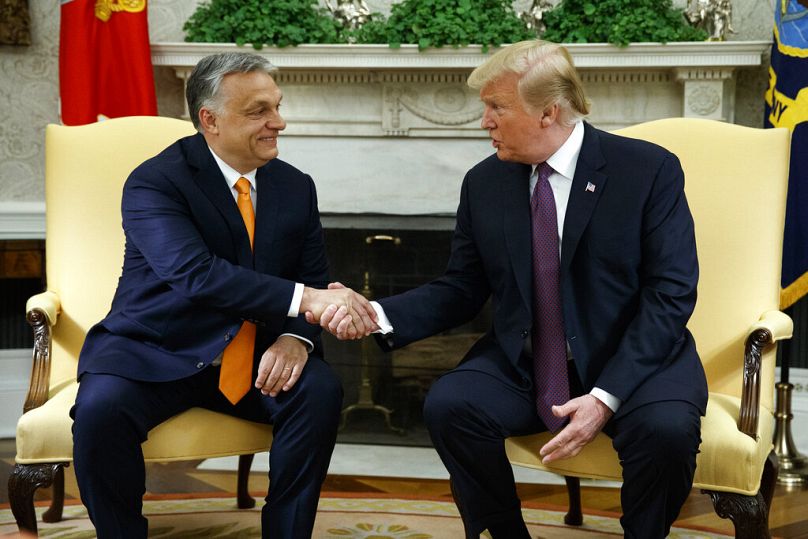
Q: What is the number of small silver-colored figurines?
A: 3